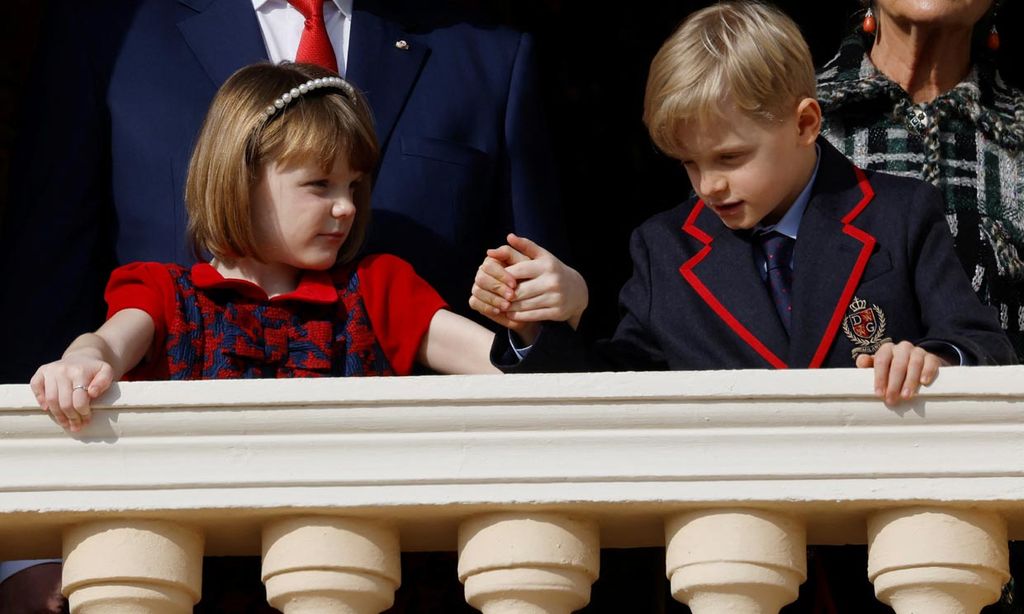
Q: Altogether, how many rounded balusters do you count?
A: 5